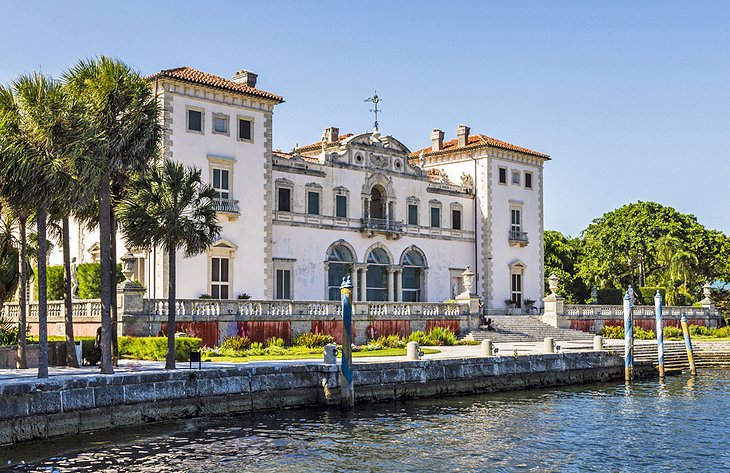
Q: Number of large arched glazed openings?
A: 3